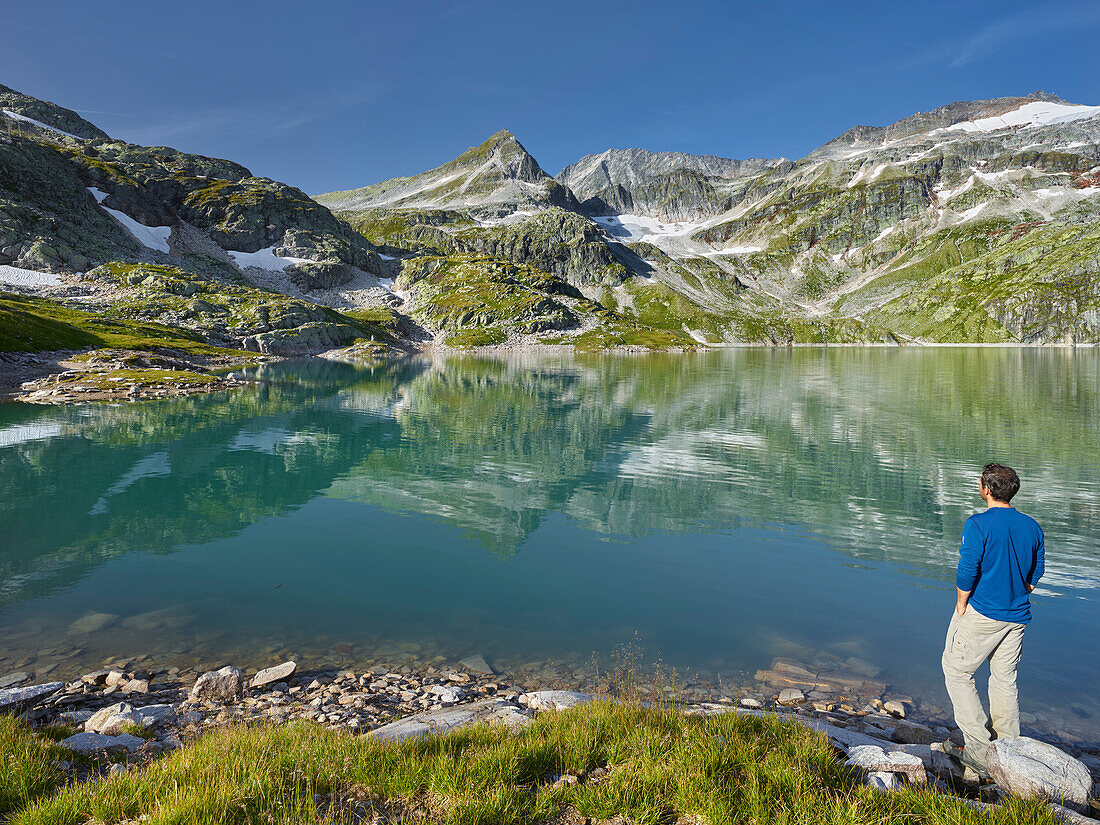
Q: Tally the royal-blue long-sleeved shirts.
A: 1